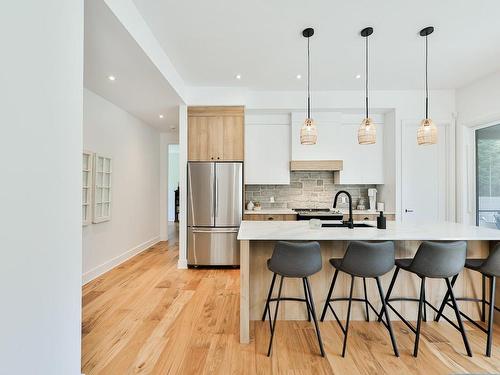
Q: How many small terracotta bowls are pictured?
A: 0